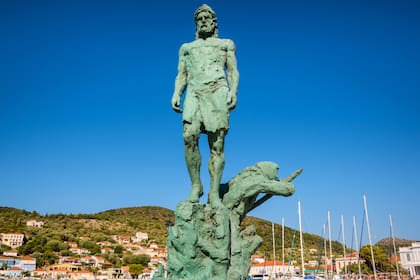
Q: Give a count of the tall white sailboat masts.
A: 9